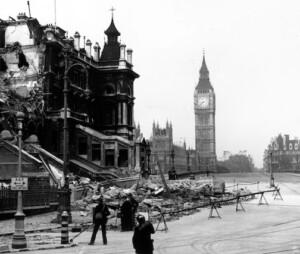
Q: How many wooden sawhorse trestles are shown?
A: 5